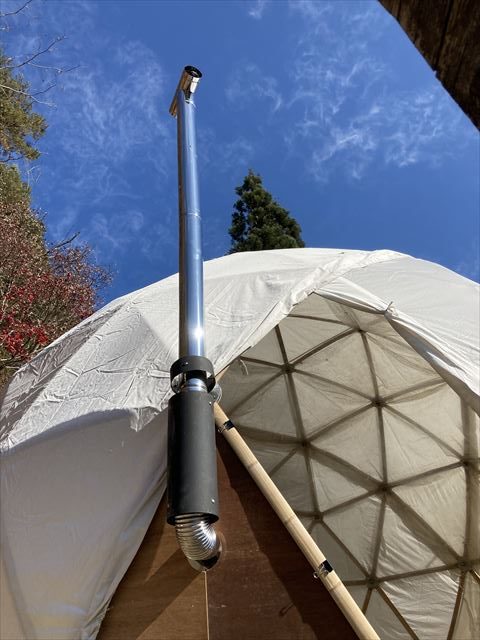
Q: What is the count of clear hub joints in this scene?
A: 9